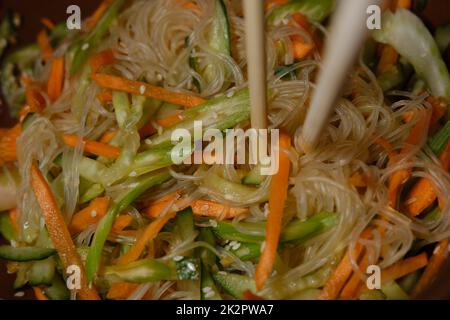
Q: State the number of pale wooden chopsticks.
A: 2